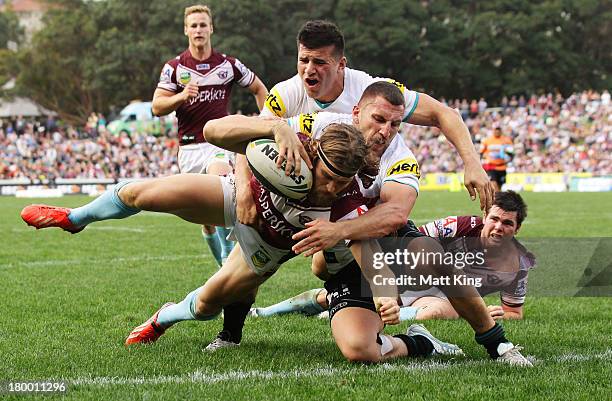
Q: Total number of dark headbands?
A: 1